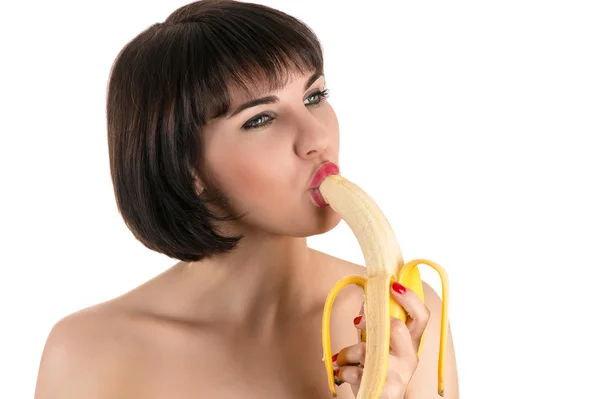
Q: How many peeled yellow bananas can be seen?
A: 1